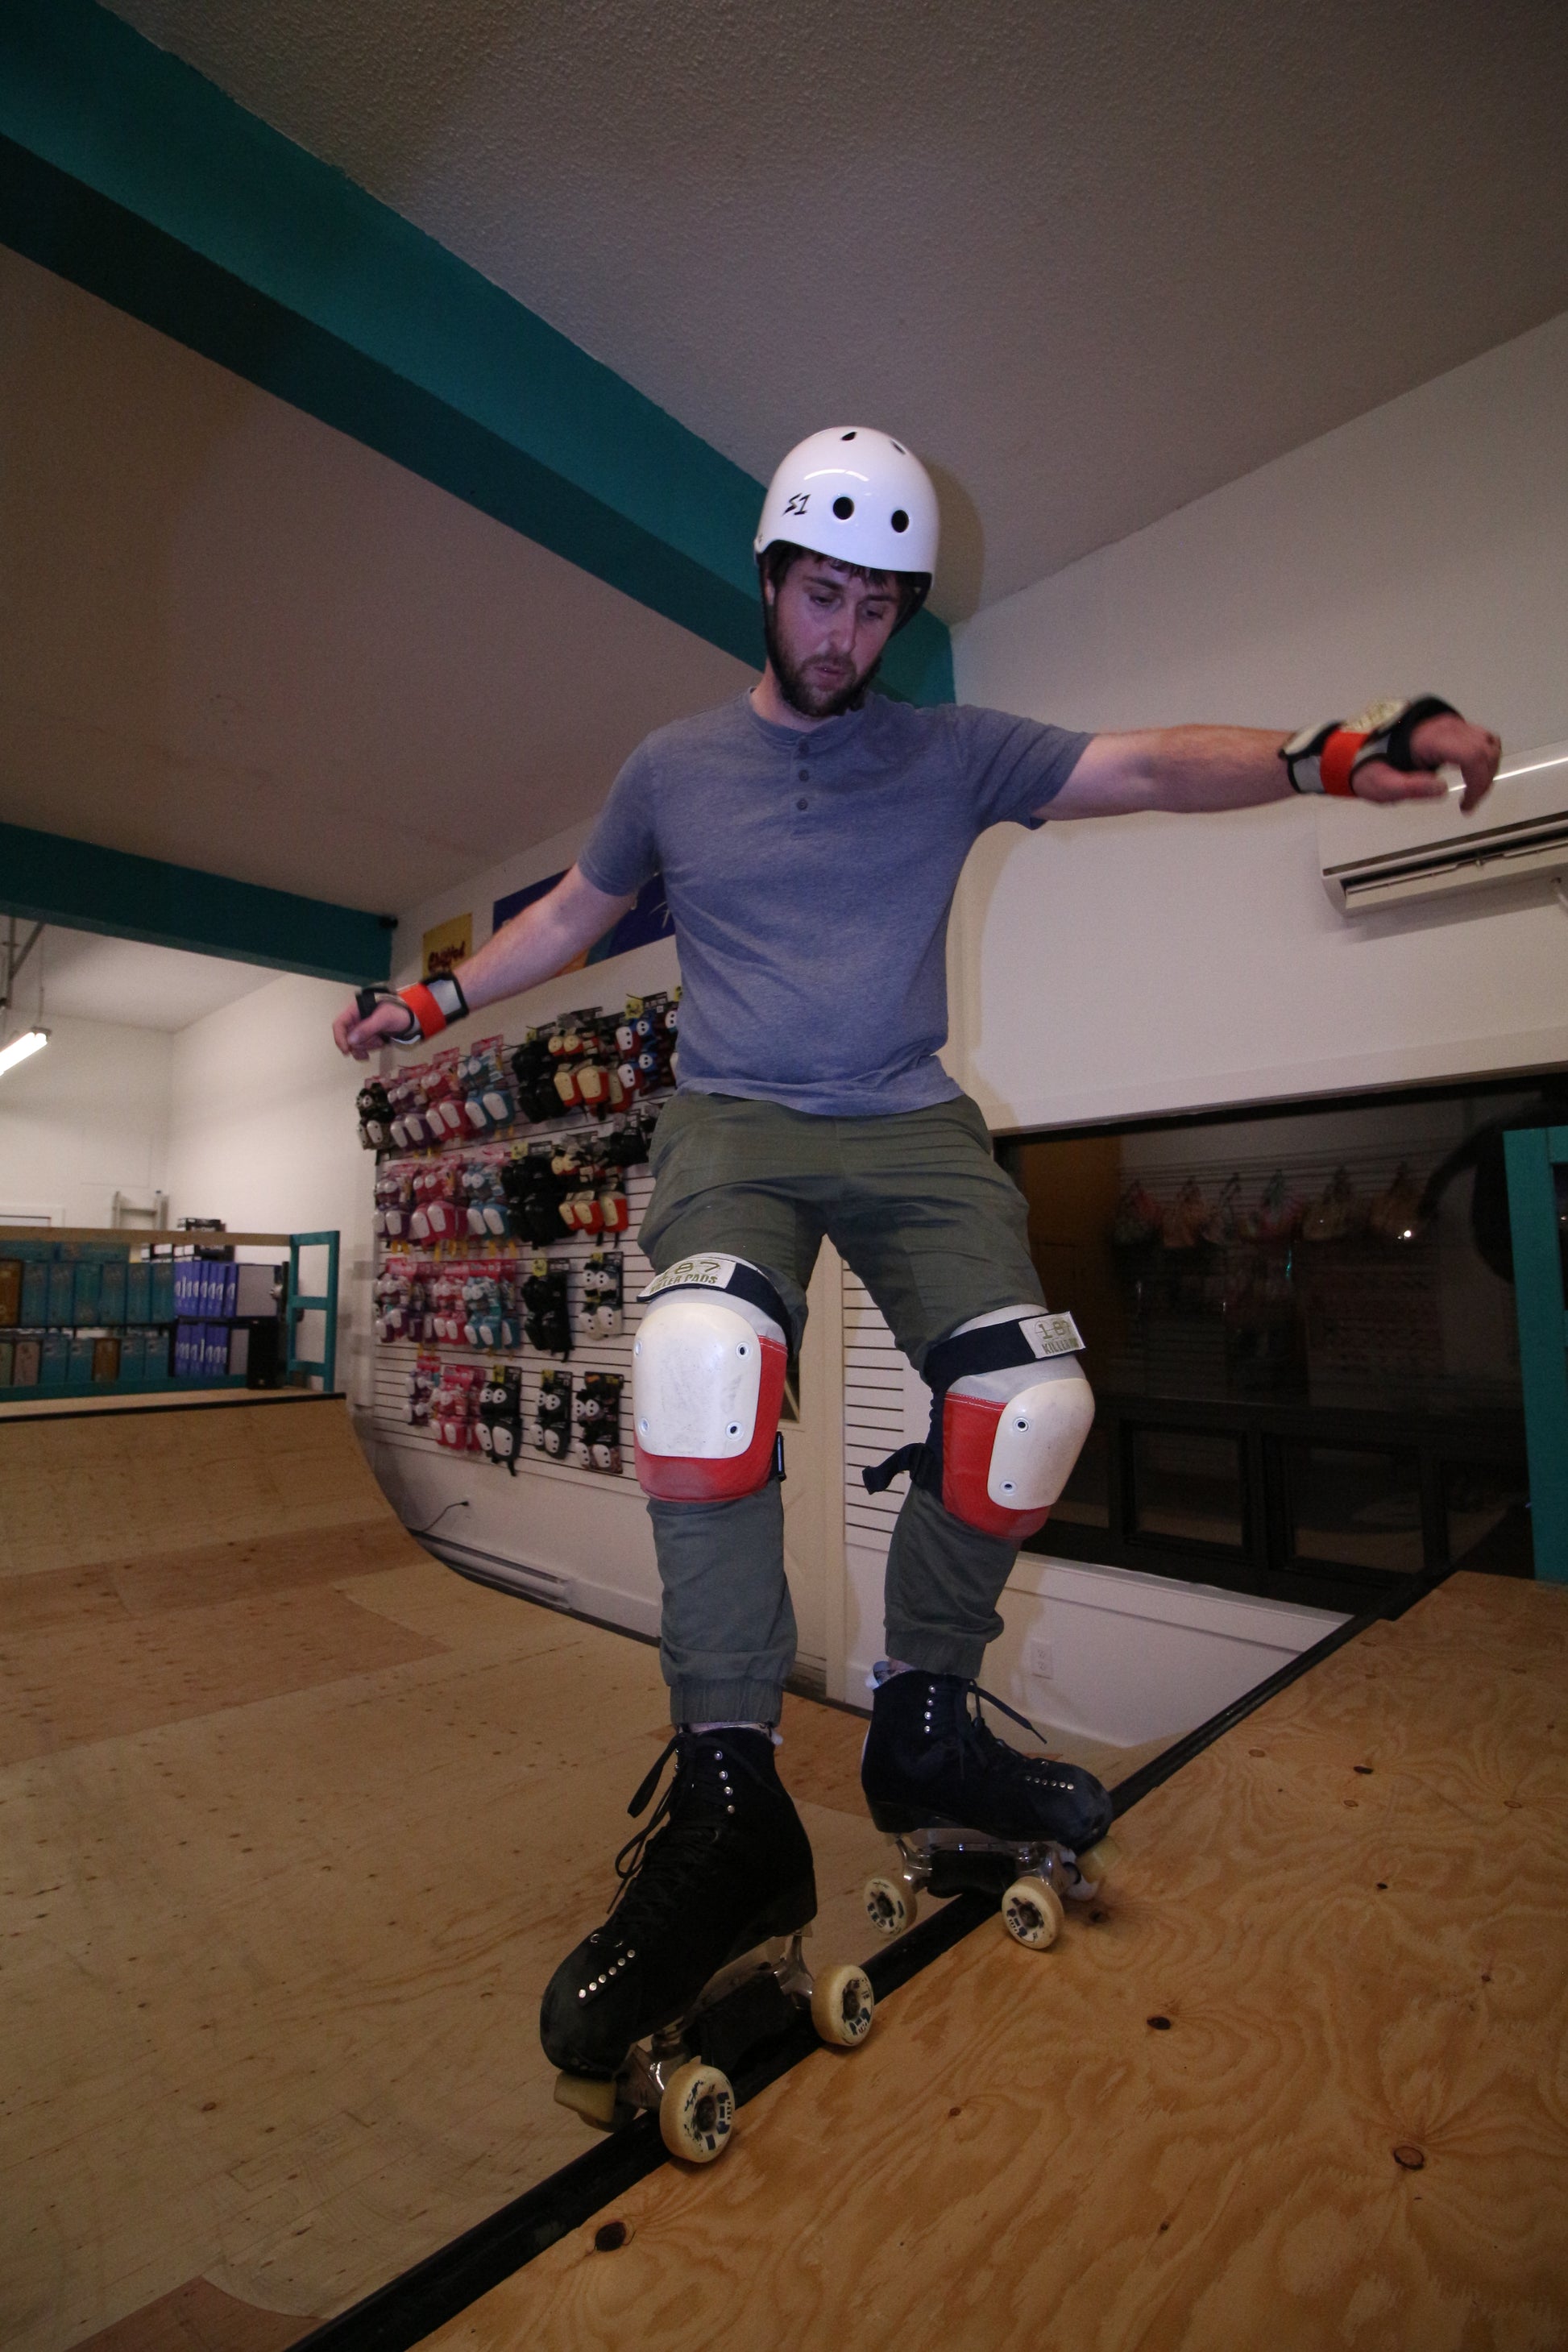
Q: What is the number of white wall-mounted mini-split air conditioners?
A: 1